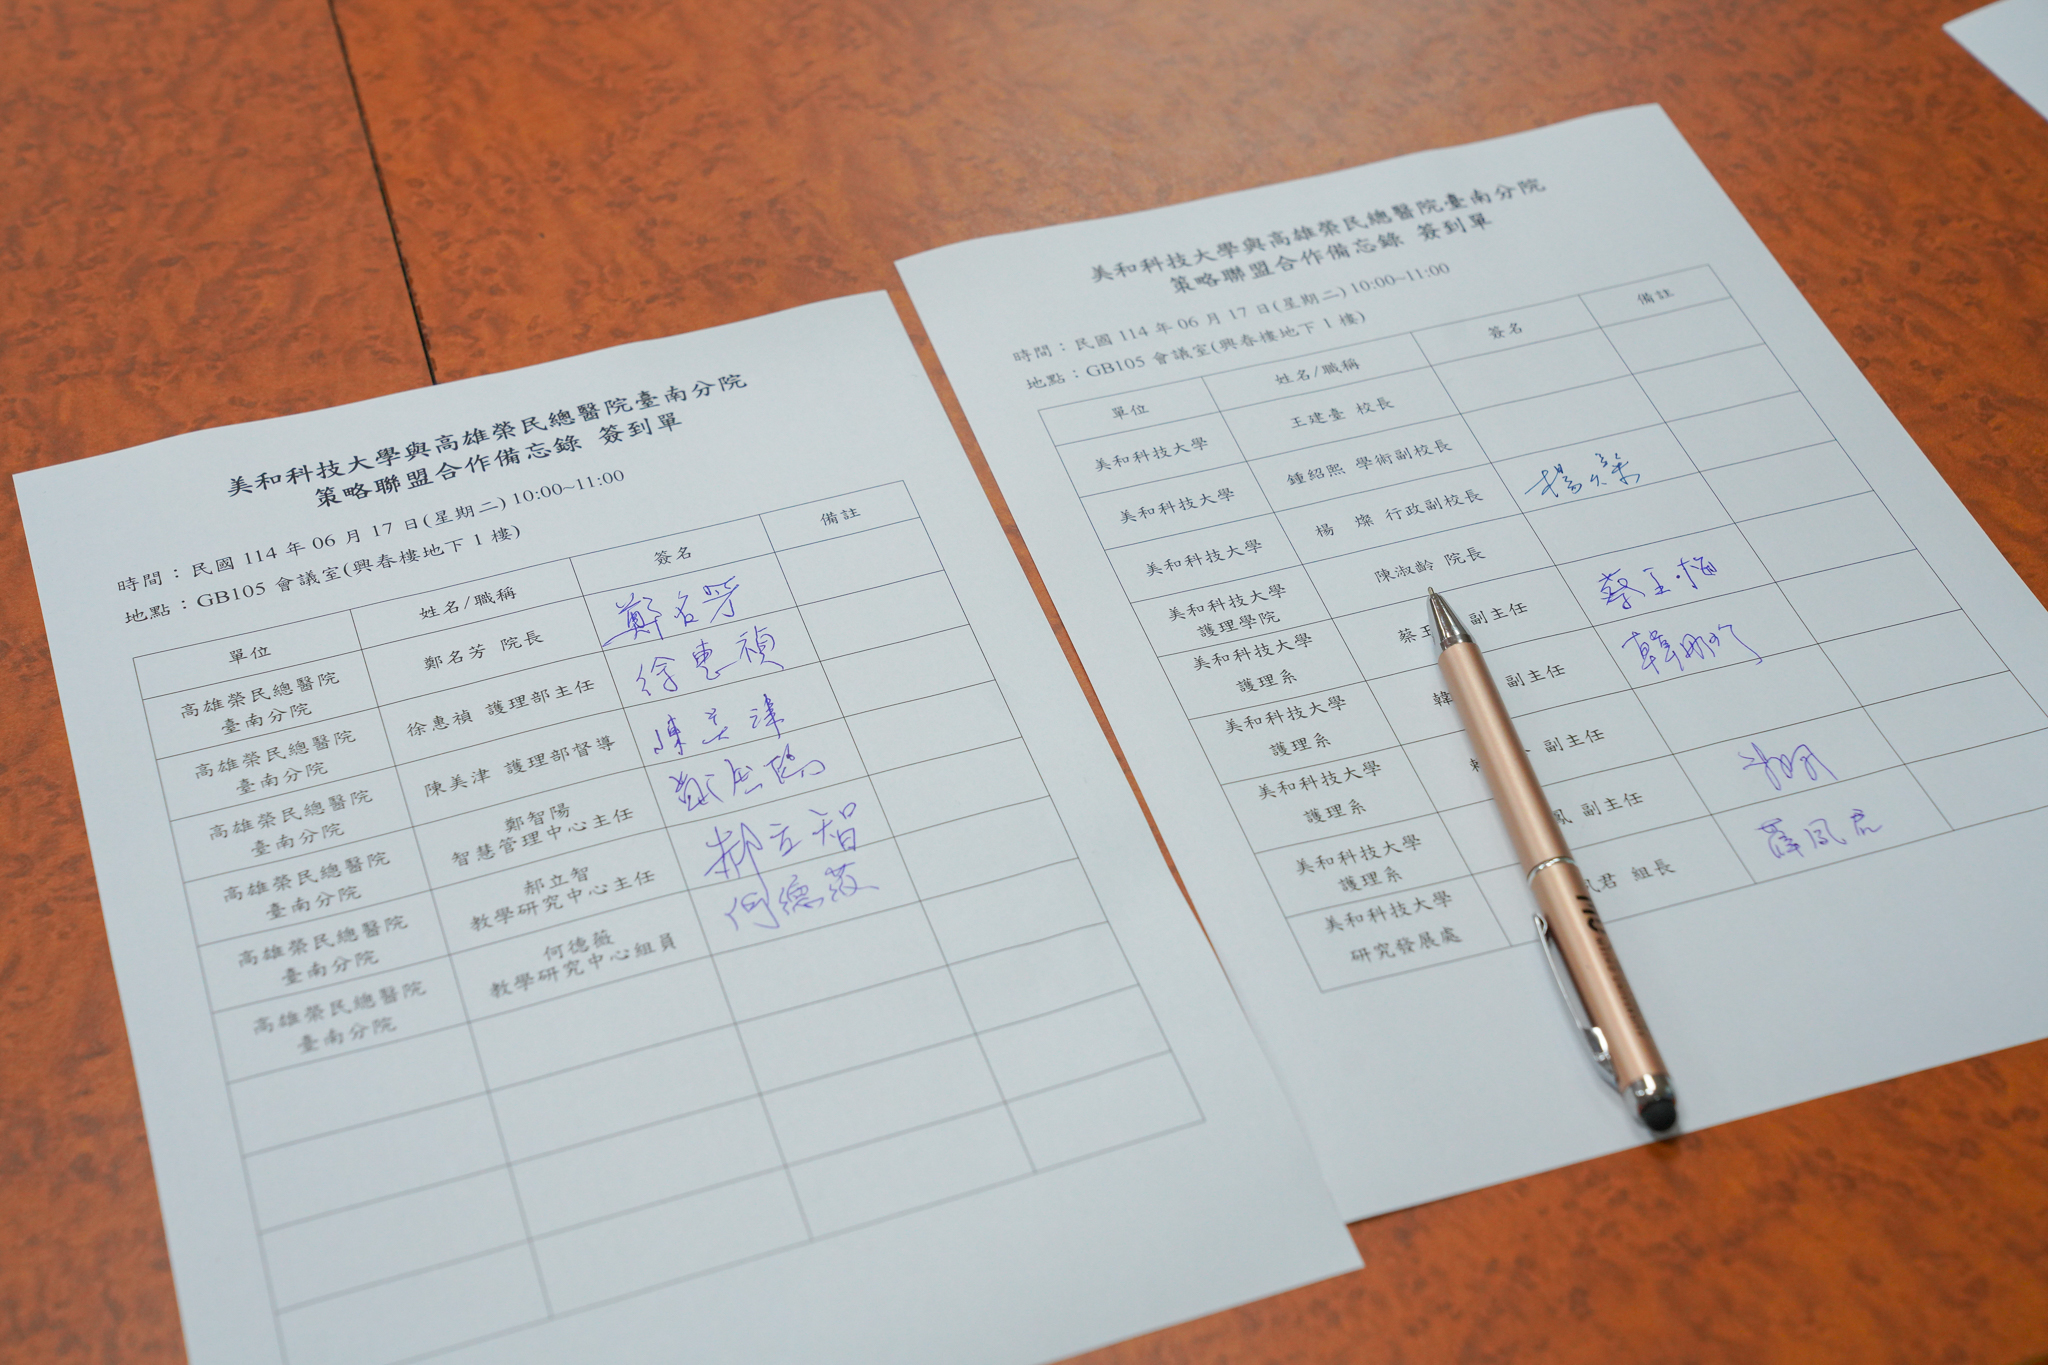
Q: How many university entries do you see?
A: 9